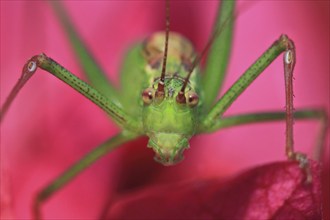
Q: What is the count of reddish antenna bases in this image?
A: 2